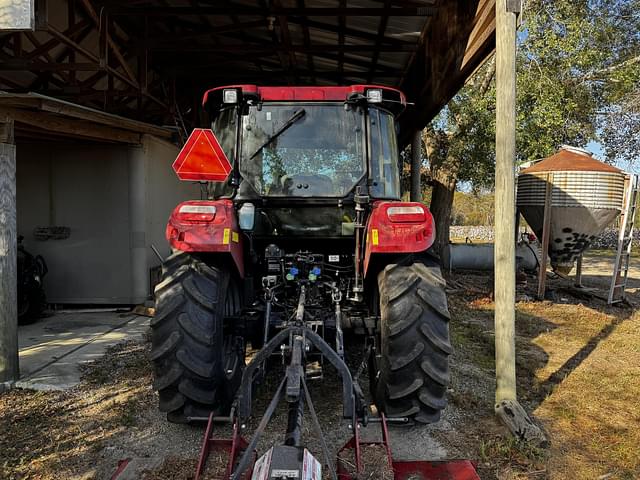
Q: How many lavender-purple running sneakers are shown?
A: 0